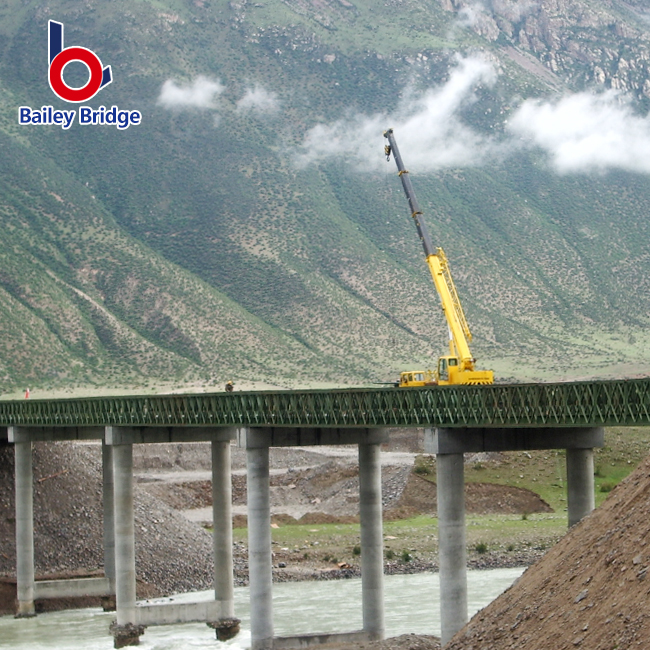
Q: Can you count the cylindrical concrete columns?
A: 8